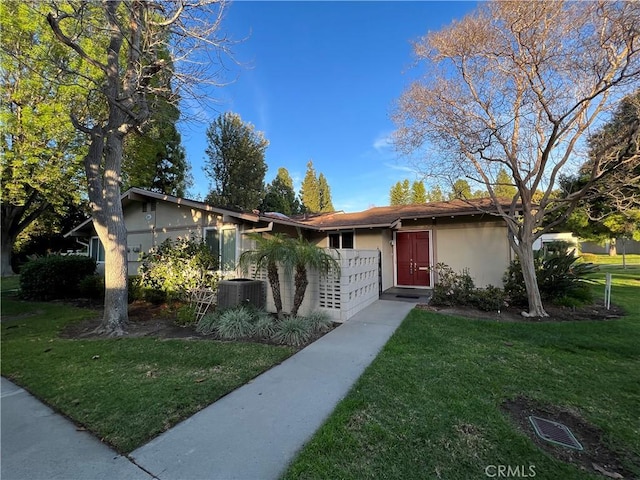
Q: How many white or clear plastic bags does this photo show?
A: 0